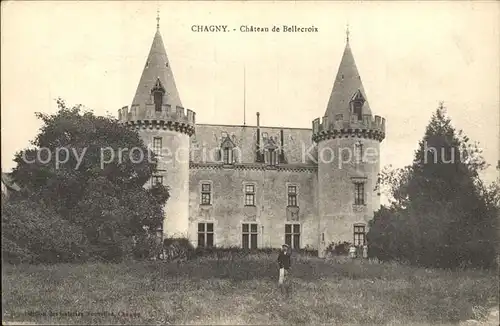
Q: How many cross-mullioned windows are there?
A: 3